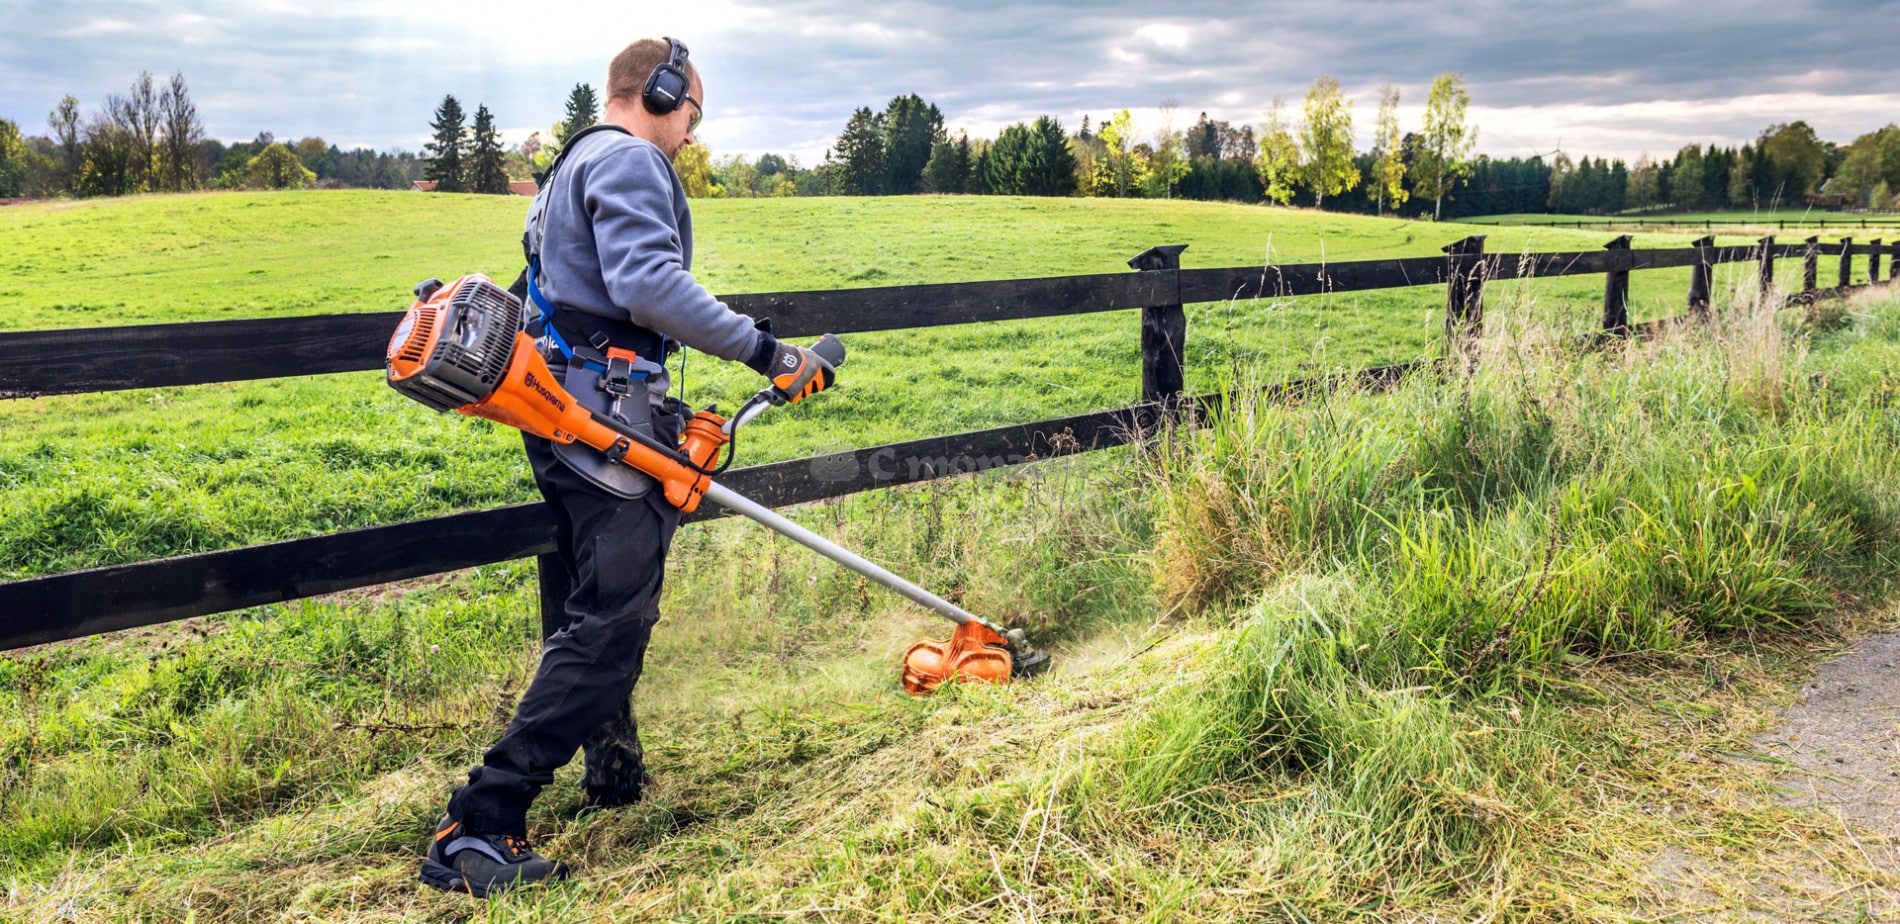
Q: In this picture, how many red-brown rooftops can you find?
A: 2